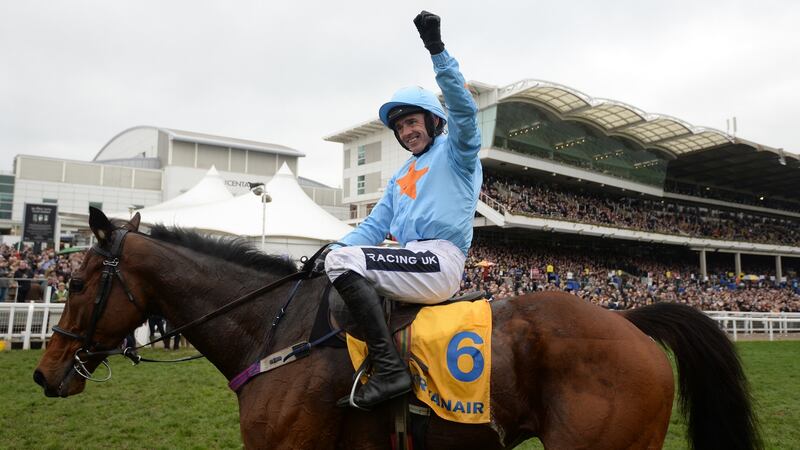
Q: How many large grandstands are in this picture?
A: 1